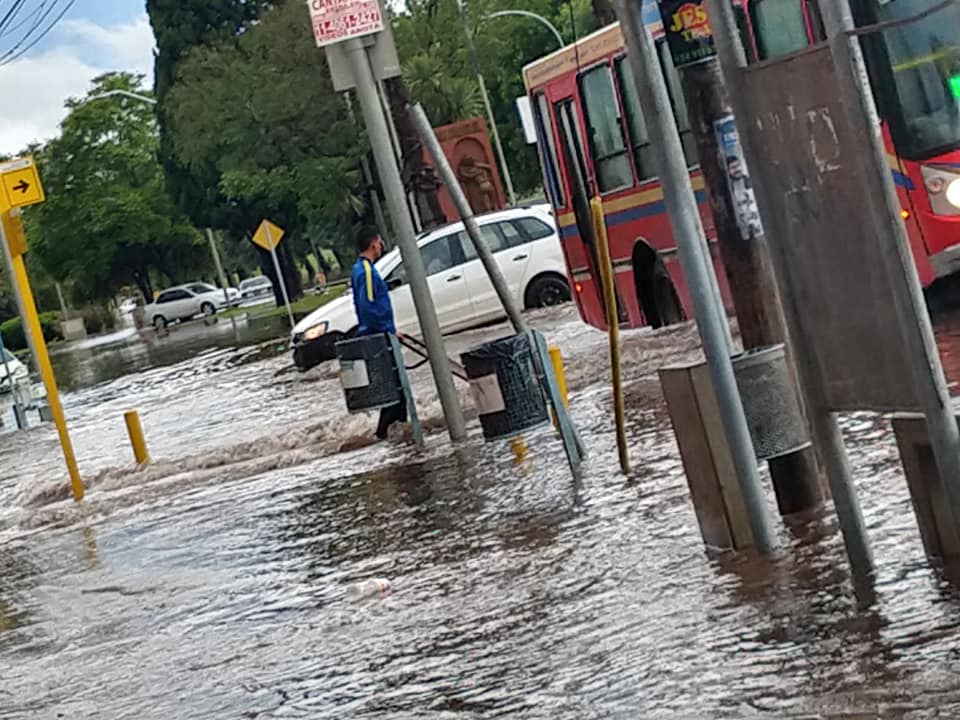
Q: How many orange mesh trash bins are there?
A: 0